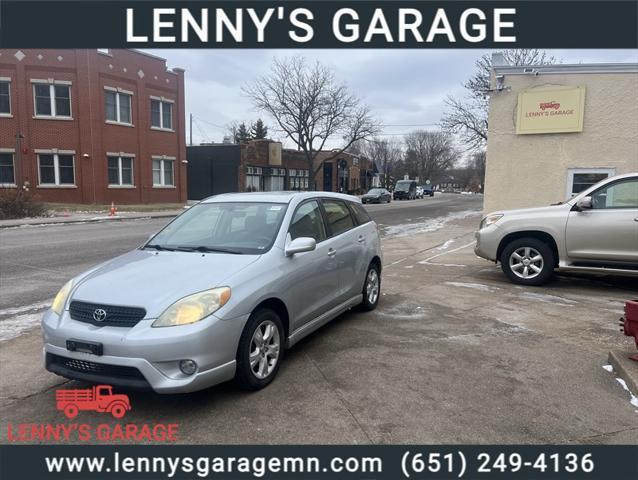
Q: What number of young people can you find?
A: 0